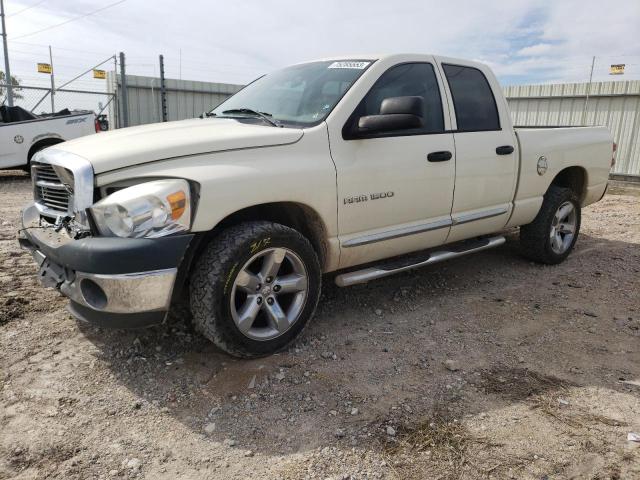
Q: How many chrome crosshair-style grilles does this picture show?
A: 1